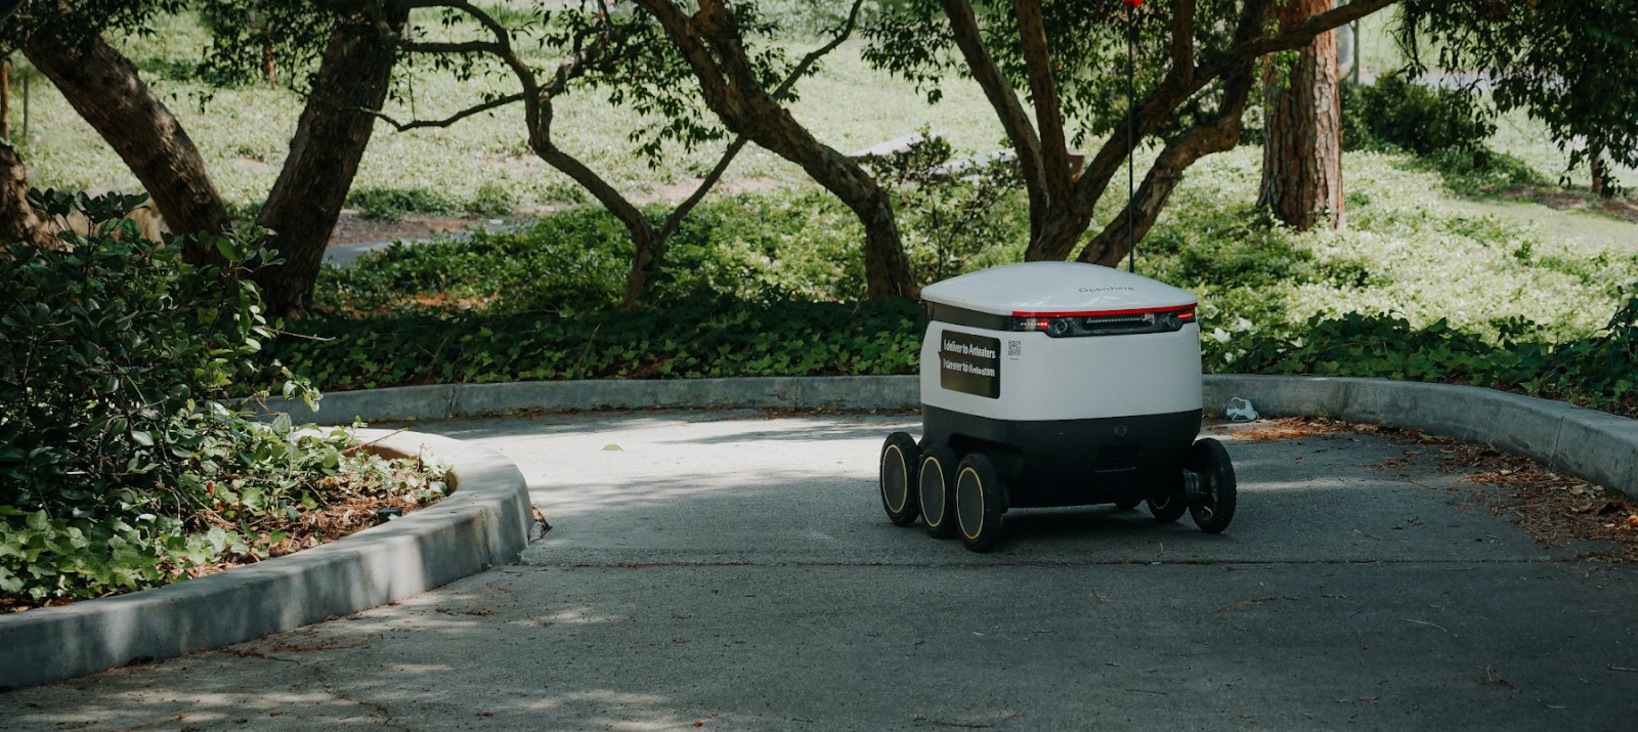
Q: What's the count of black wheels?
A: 6